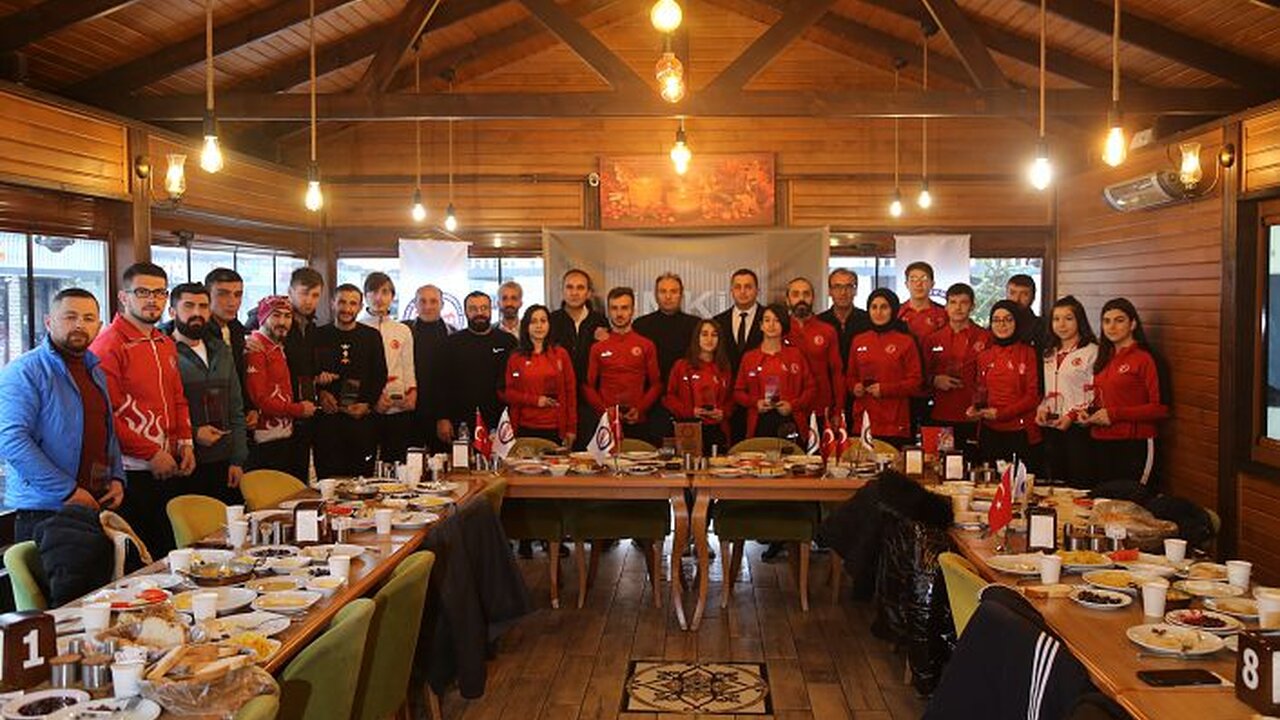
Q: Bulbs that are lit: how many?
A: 13